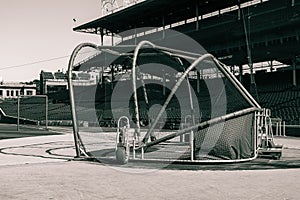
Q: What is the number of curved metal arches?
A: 3